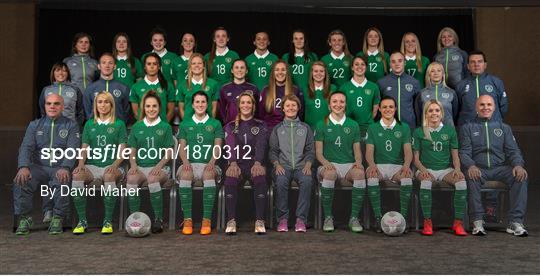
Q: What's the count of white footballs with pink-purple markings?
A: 2